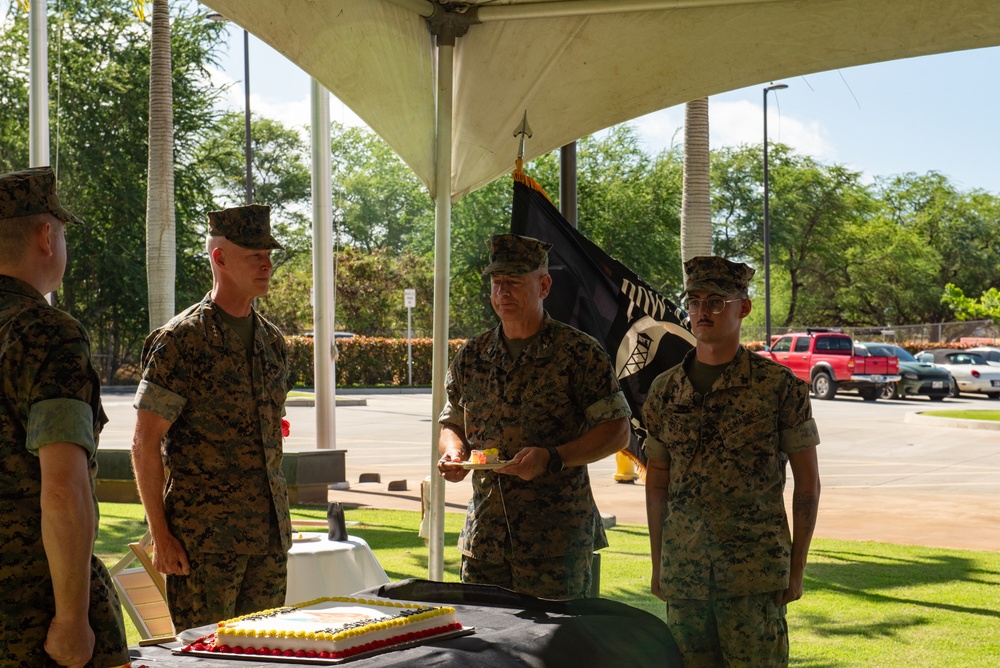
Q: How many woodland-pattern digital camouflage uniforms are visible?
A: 4